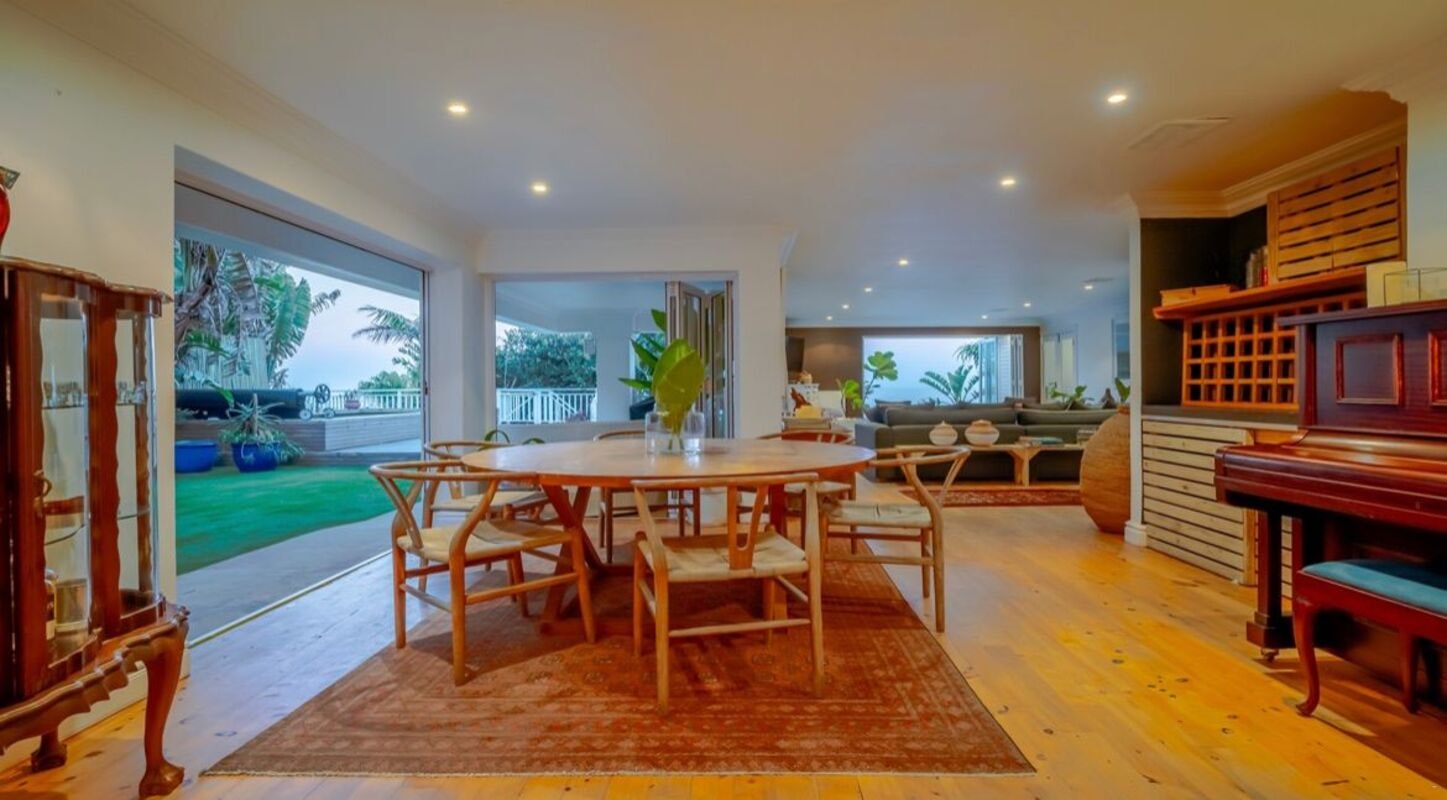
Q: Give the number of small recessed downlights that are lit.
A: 11